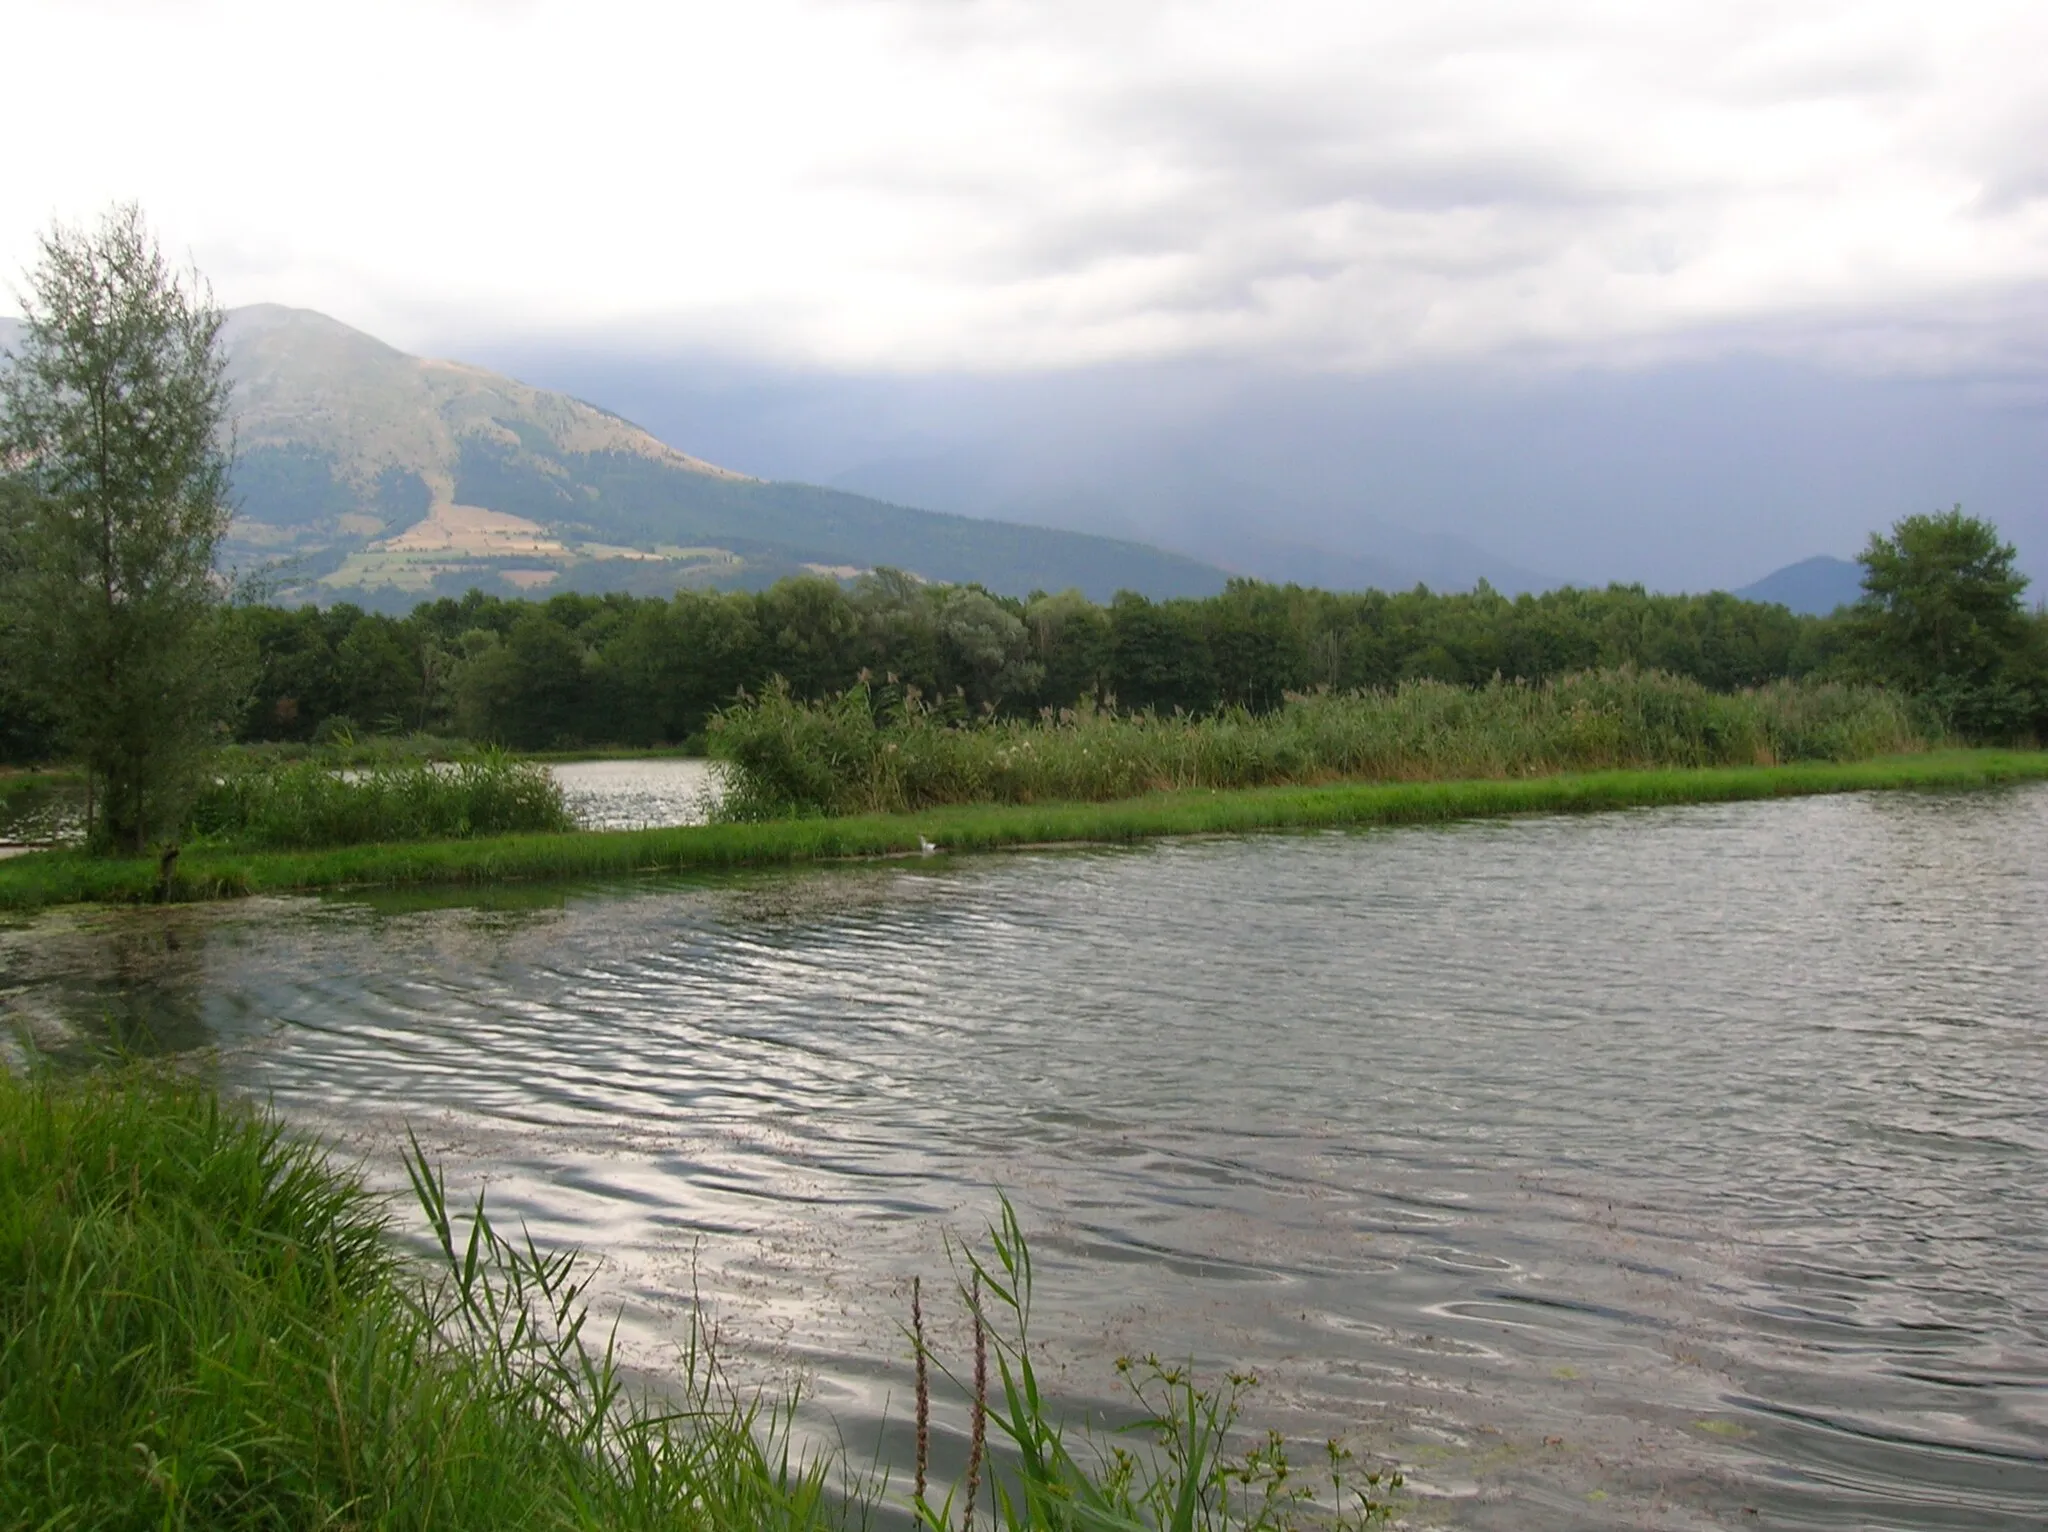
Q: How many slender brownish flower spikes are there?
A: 2